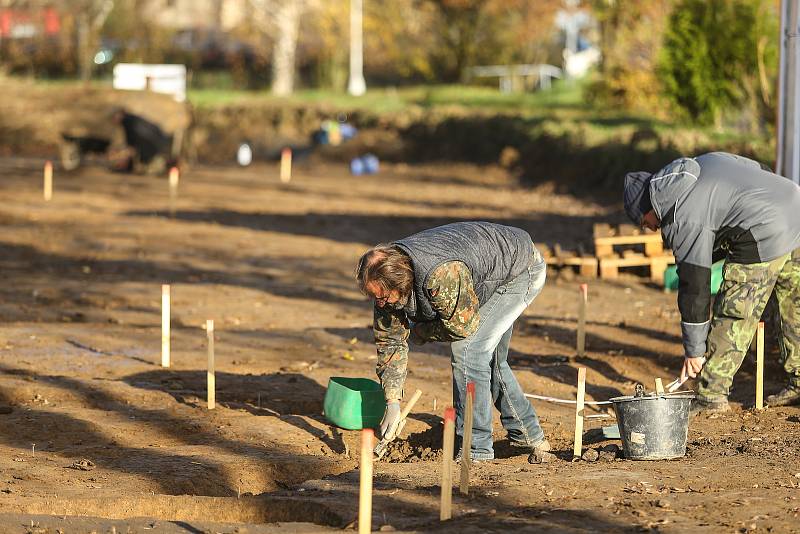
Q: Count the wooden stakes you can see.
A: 11